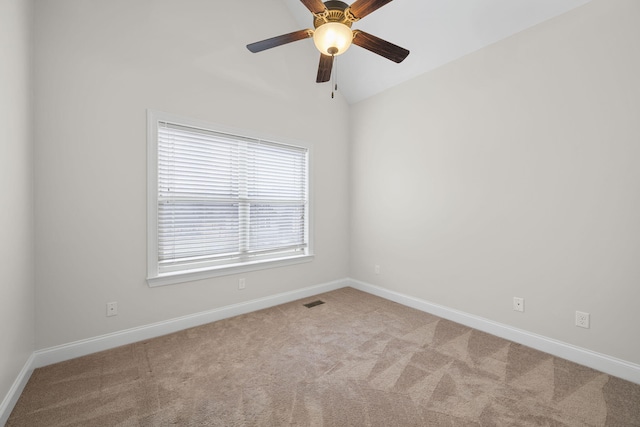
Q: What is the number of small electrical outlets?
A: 5